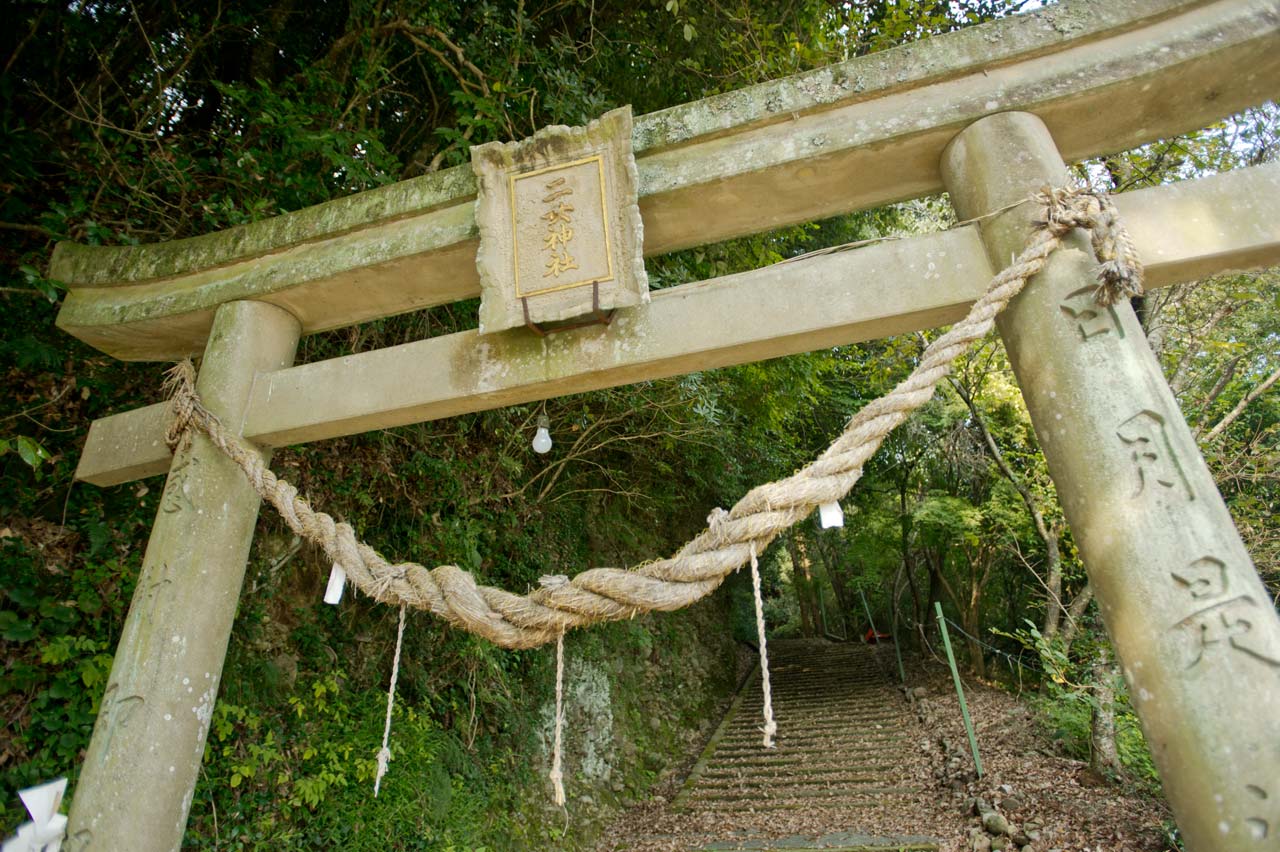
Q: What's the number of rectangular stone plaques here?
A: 1